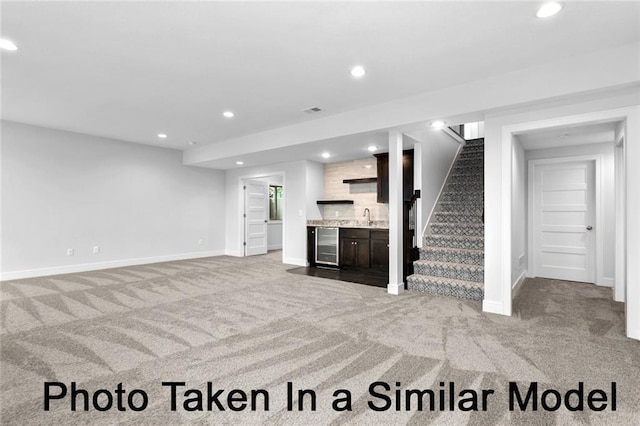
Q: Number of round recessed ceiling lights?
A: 9